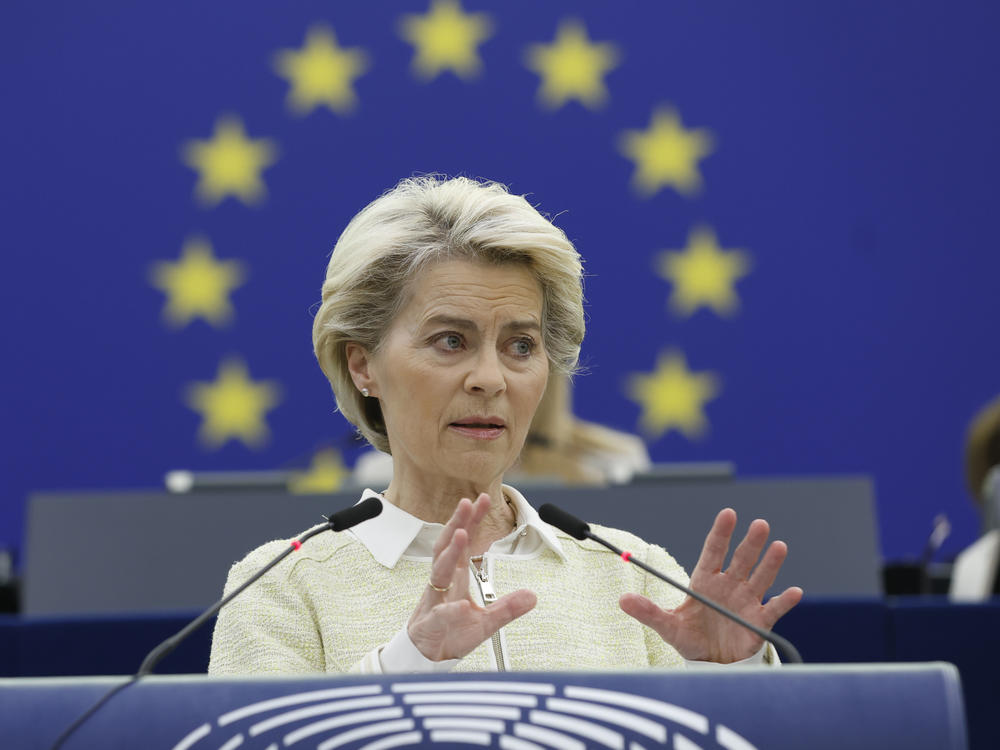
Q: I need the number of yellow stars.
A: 10